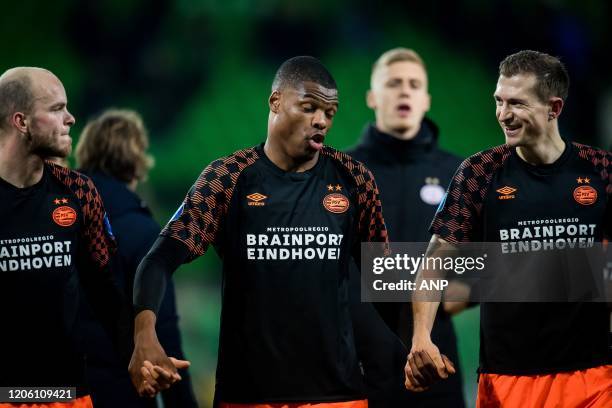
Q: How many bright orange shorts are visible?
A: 3